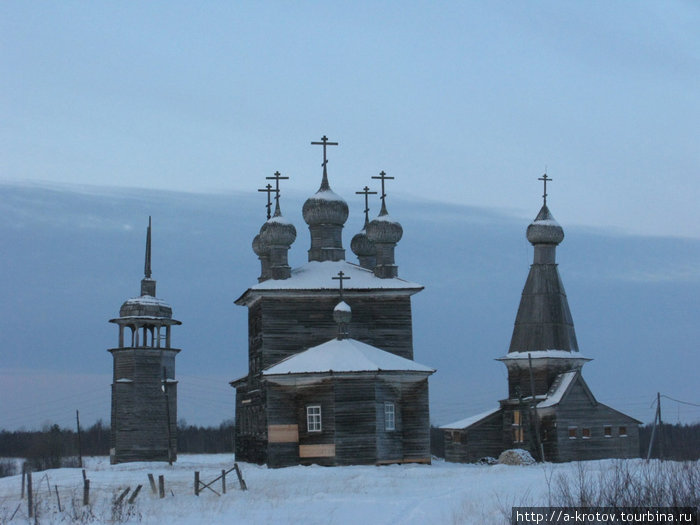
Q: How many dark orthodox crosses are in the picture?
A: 7